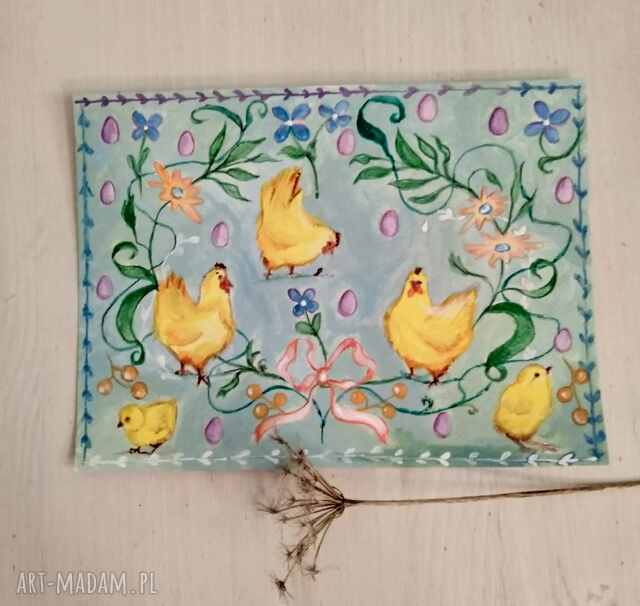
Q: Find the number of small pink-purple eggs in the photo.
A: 14